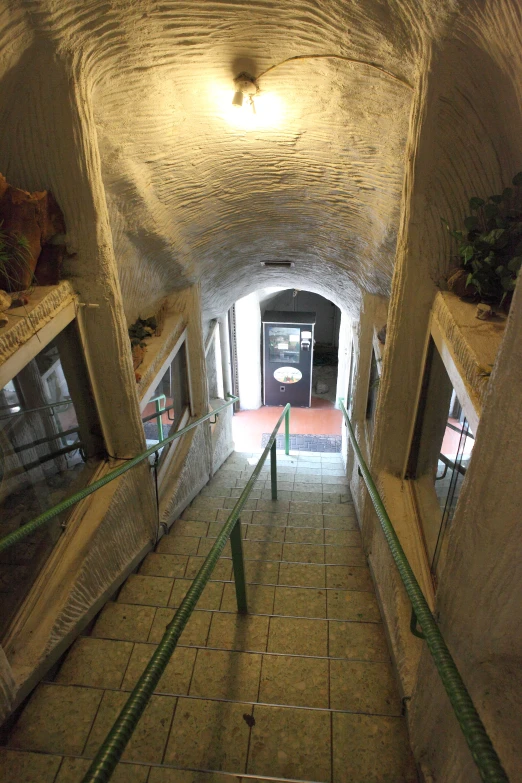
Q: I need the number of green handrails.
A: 3